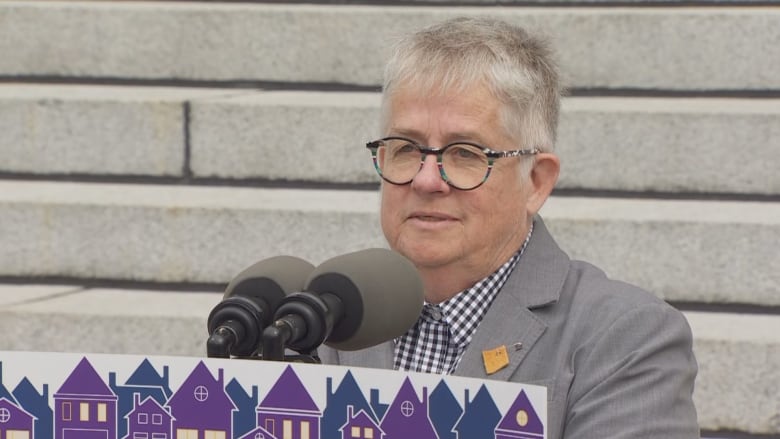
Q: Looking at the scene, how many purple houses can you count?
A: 9